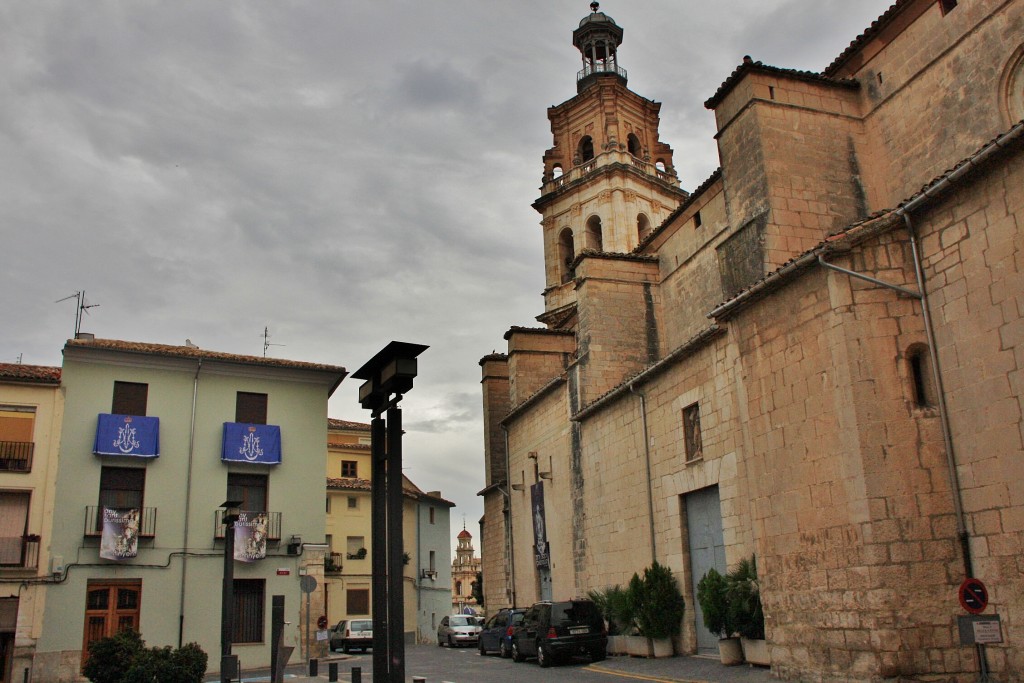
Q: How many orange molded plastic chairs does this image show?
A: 0